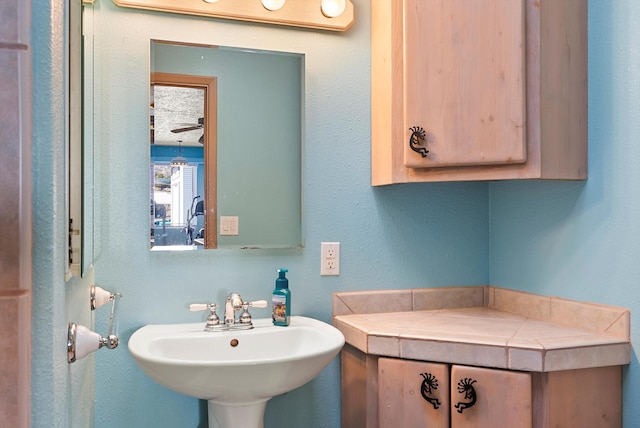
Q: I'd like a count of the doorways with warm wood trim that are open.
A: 1